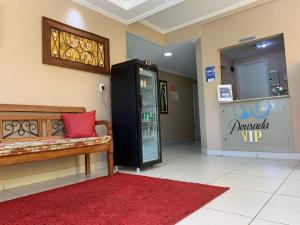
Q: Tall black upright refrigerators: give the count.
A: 1